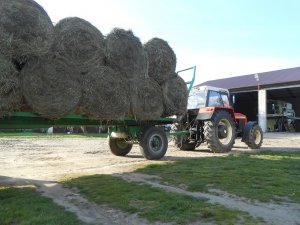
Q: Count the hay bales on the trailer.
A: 9